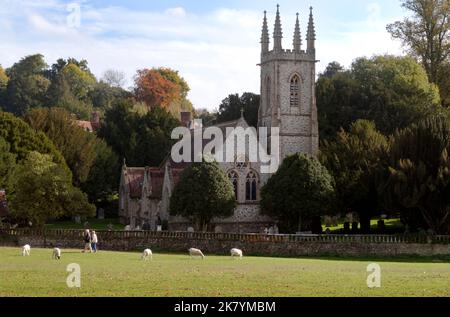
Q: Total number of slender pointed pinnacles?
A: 4